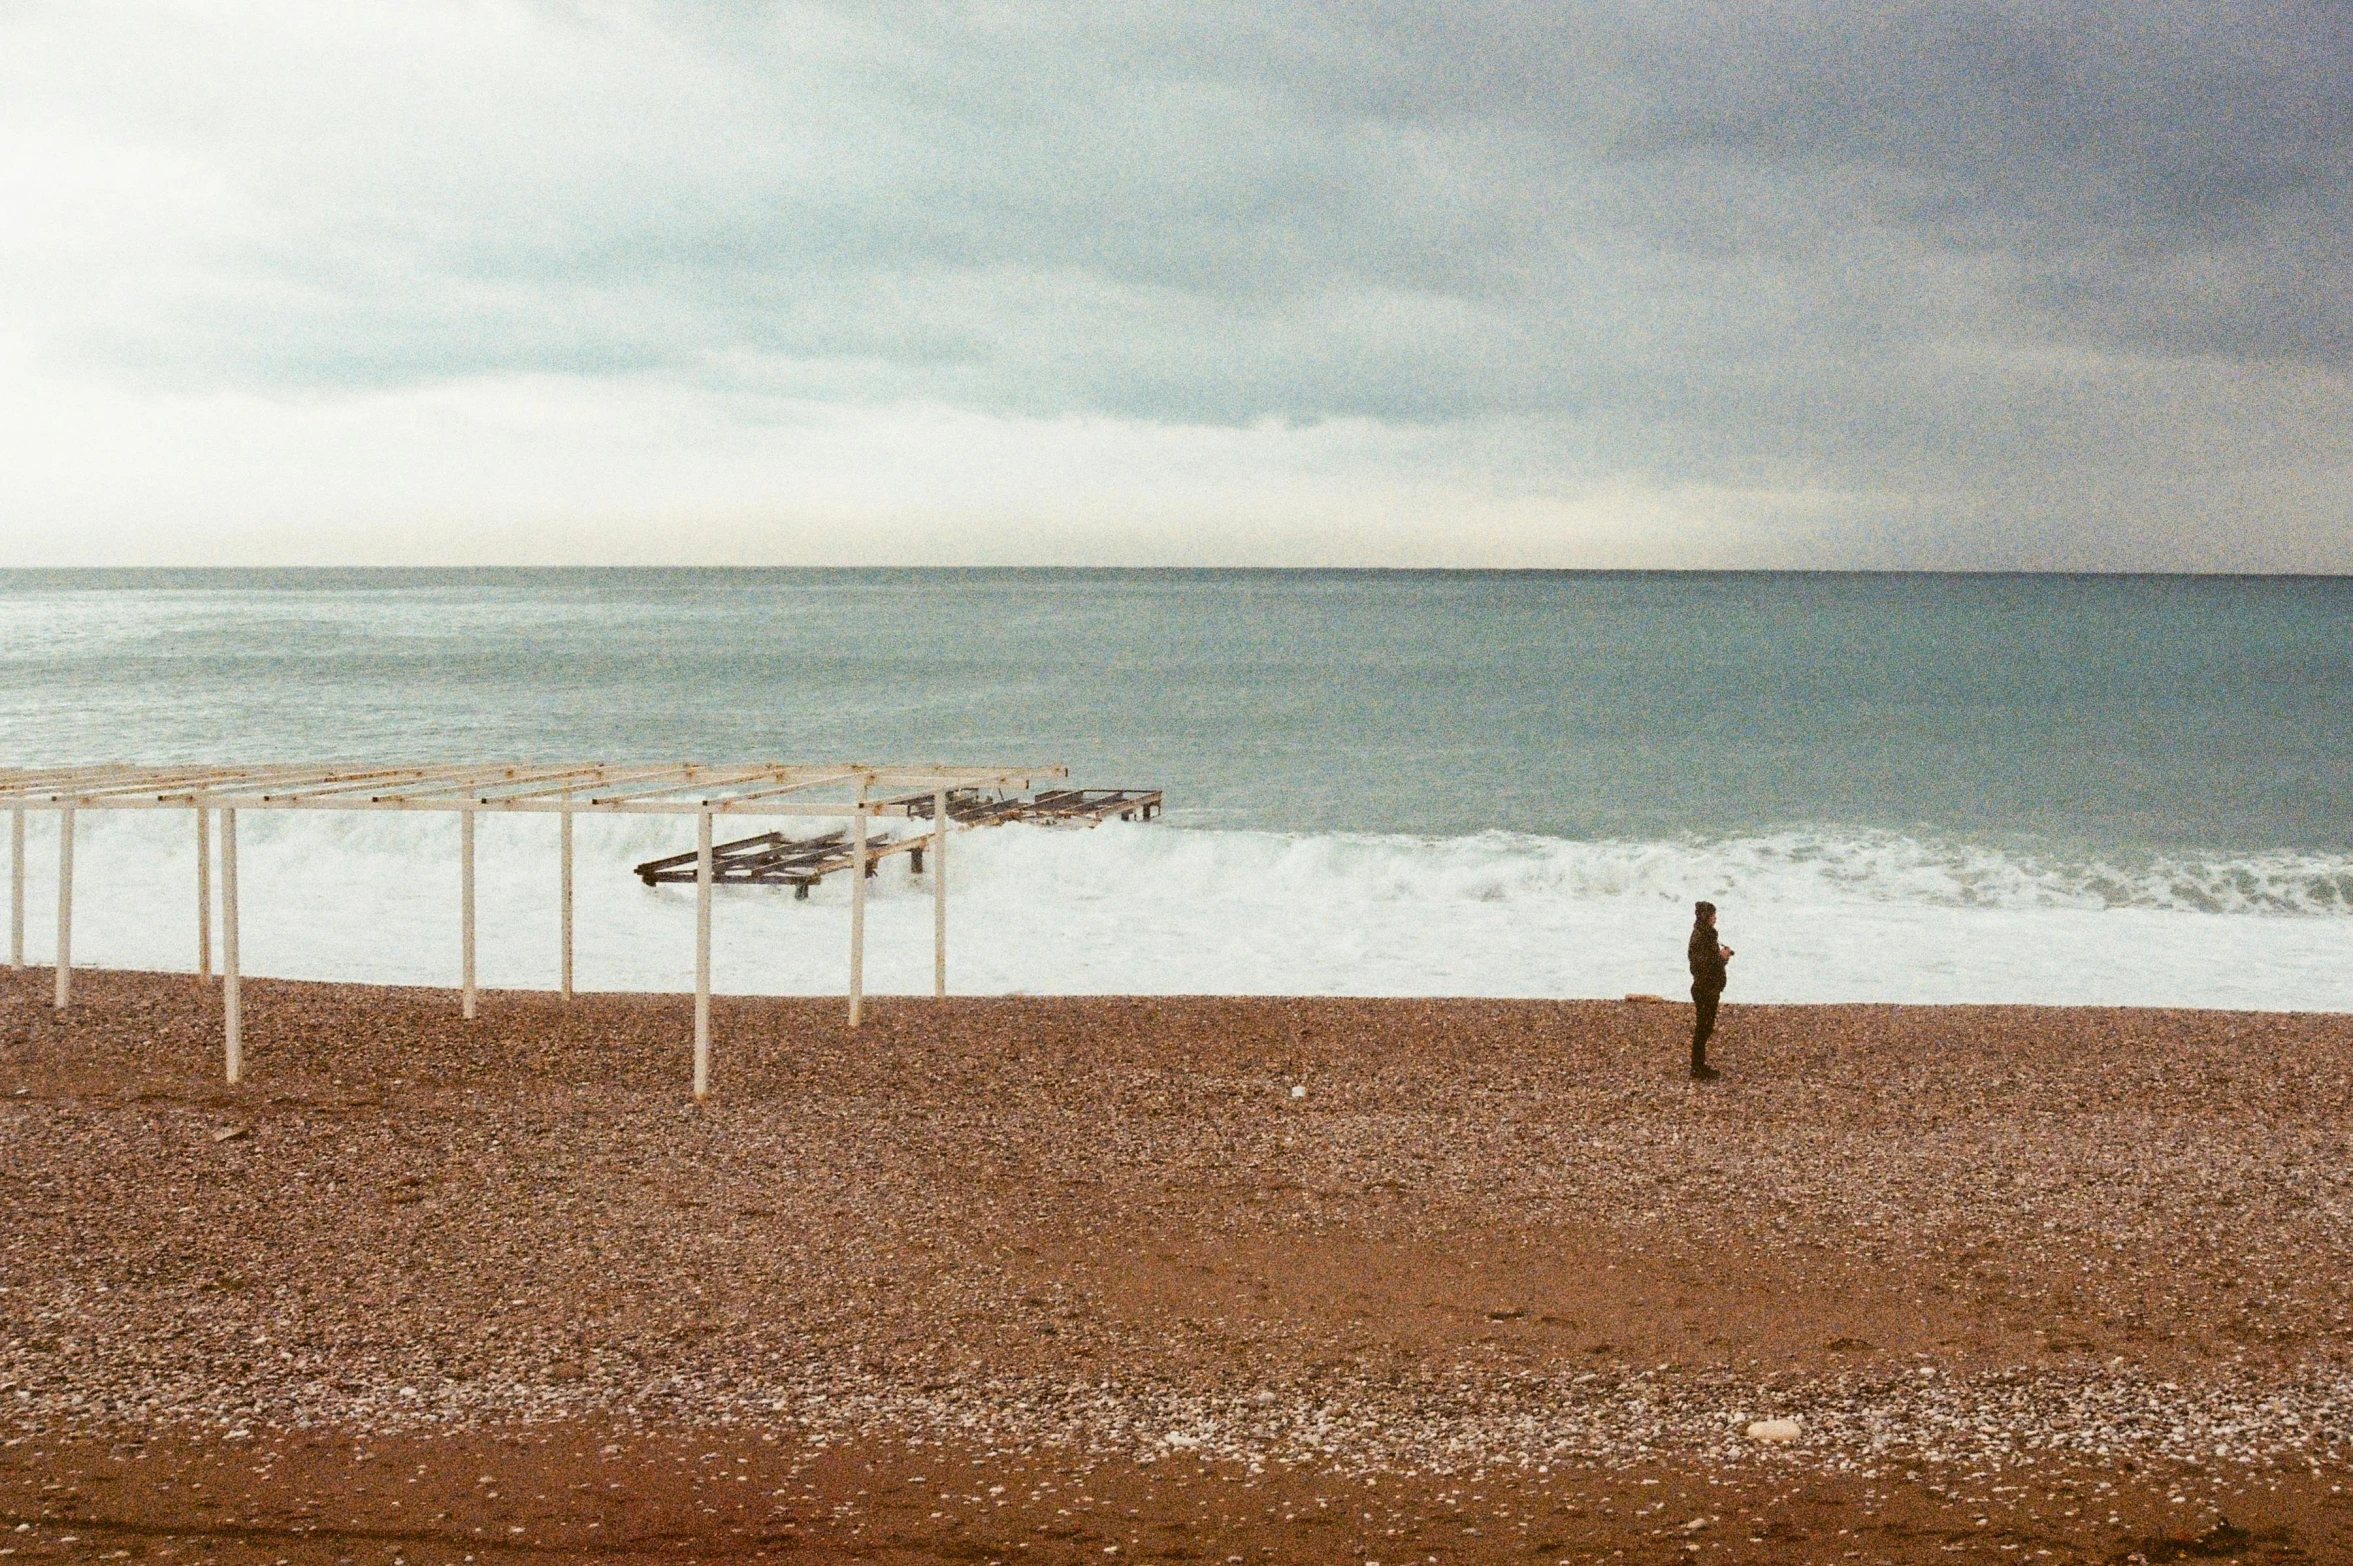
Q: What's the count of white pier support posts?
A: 9